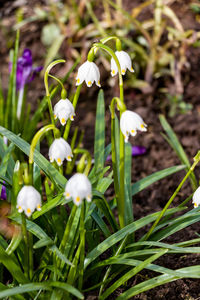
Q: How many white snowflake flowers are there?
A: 8